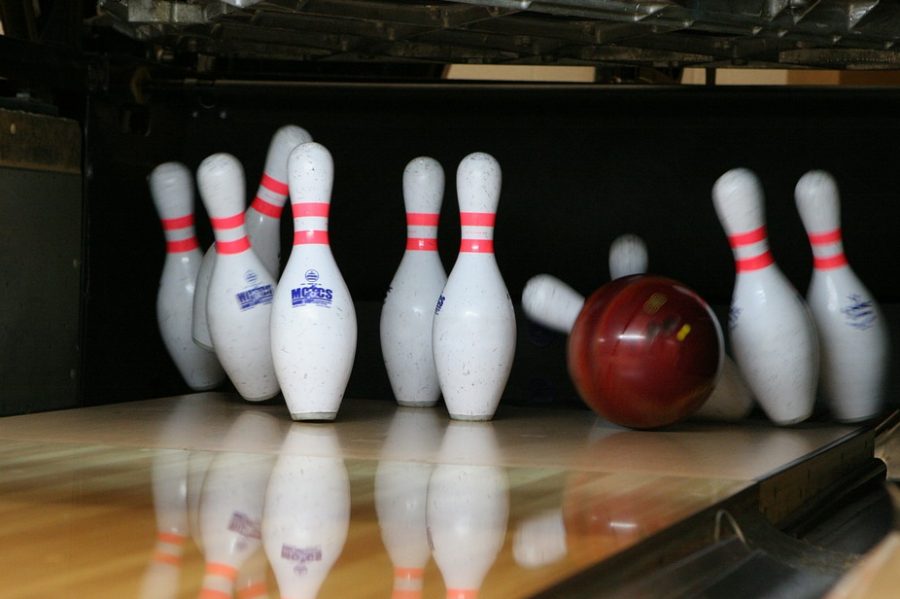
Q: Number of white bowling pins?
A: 10